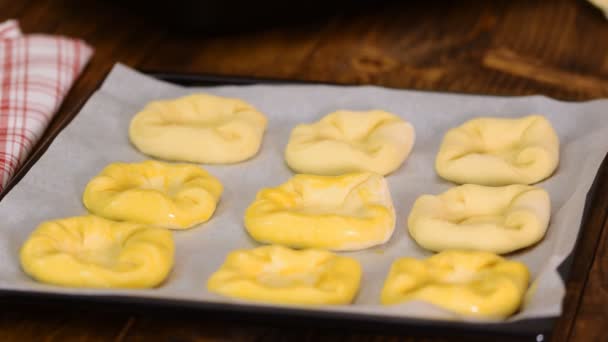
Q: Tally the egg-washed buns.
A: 5